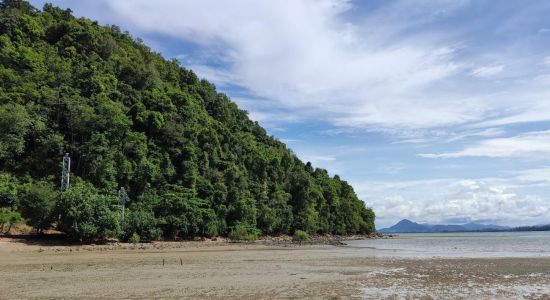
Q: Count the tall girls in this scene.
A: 0